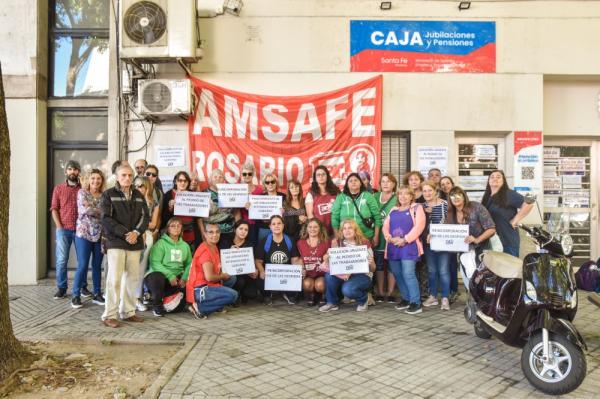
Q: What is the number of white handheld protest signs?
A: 7